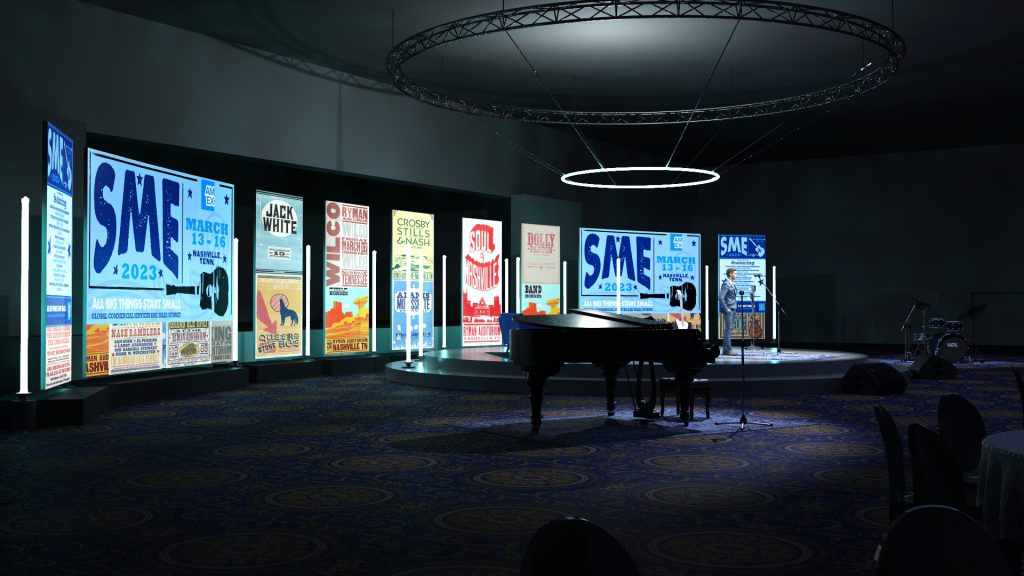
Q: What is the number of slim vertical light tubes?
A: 13